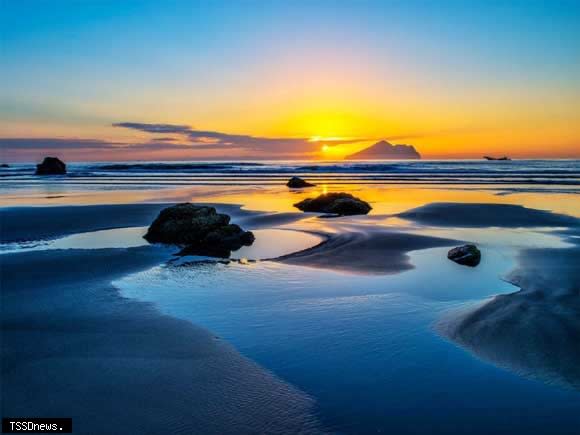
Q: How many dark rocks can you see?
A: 5